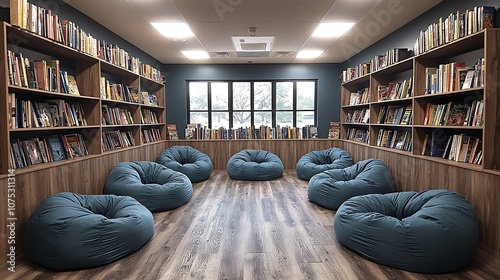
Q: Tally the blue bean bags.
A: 7